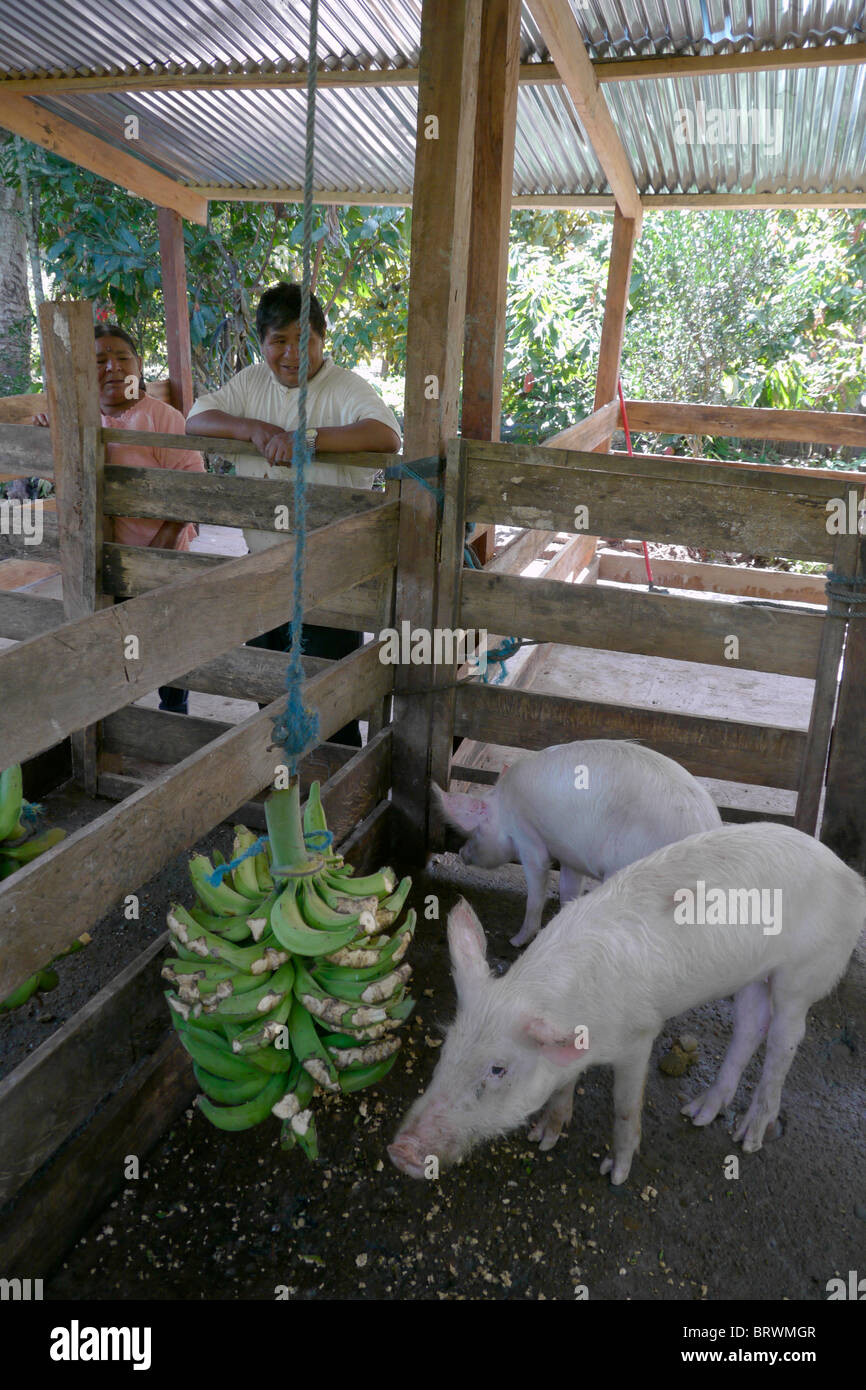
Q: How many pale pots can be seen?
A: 0